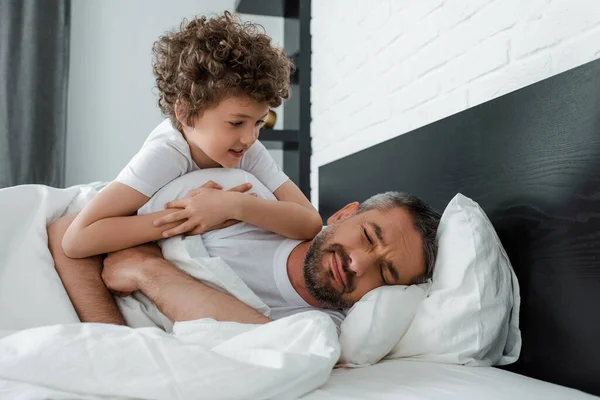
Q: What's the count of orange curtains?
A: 0